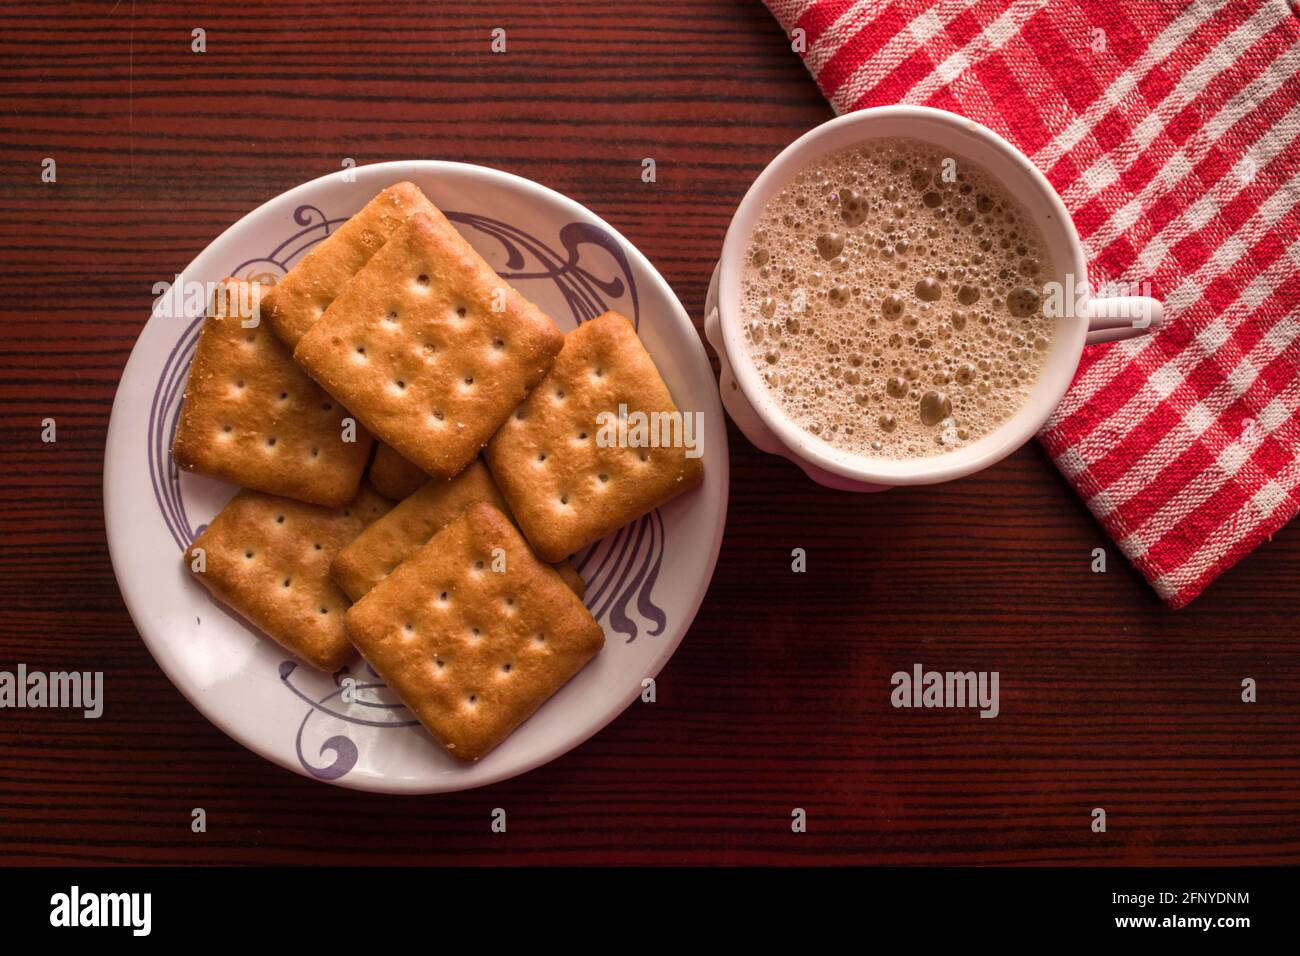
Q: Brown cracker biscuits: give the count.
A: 8